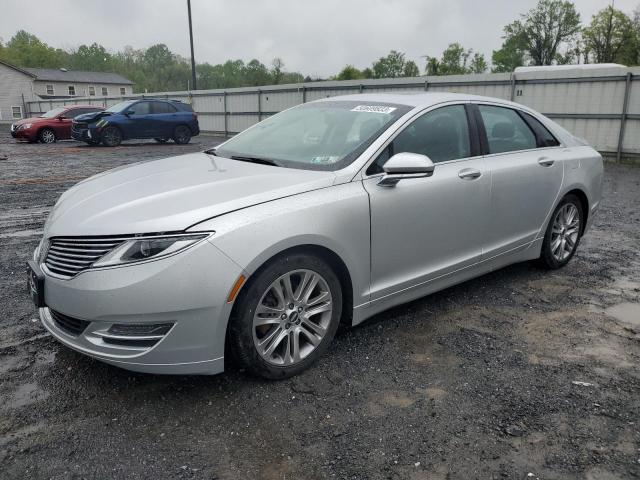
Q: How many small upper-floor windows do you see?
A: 5